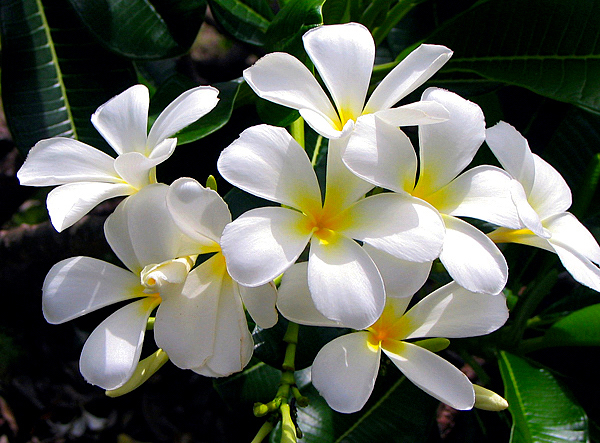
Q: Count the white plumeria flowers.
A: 8